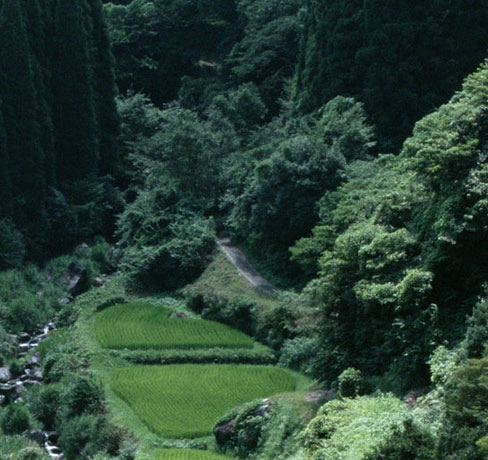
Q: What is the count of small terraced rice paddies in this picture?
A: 3